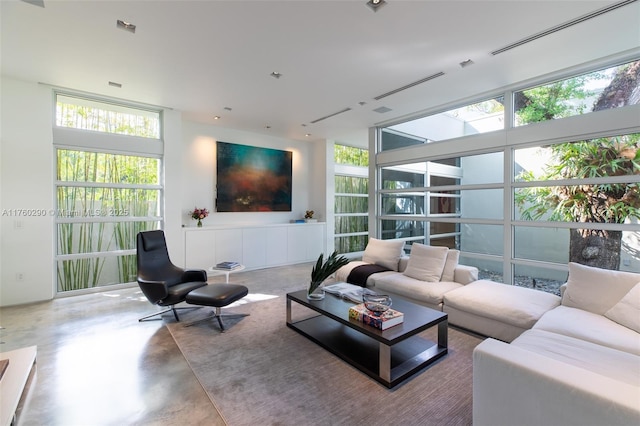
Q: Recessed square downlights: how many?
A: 11